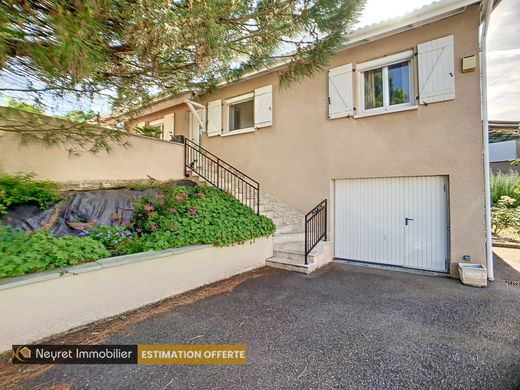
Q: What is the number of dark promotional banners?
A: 1